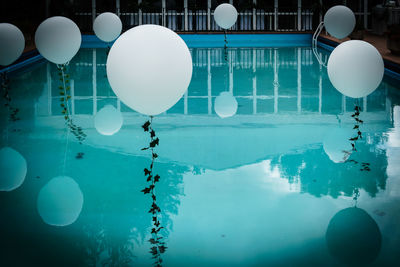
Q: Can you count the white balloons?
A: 7